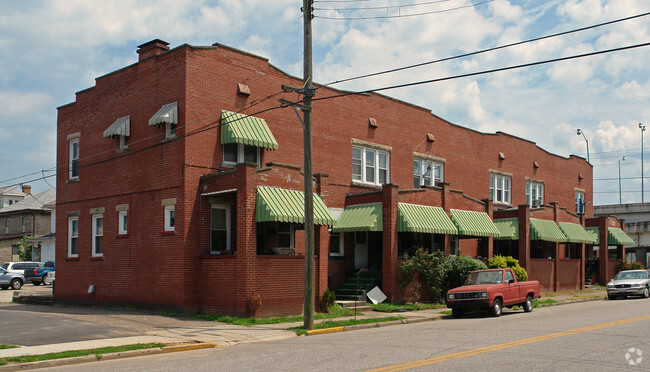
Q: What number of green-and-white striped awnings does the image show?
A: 10